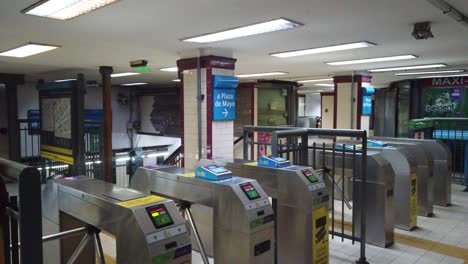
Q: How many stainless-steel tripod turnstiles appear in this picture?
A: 7